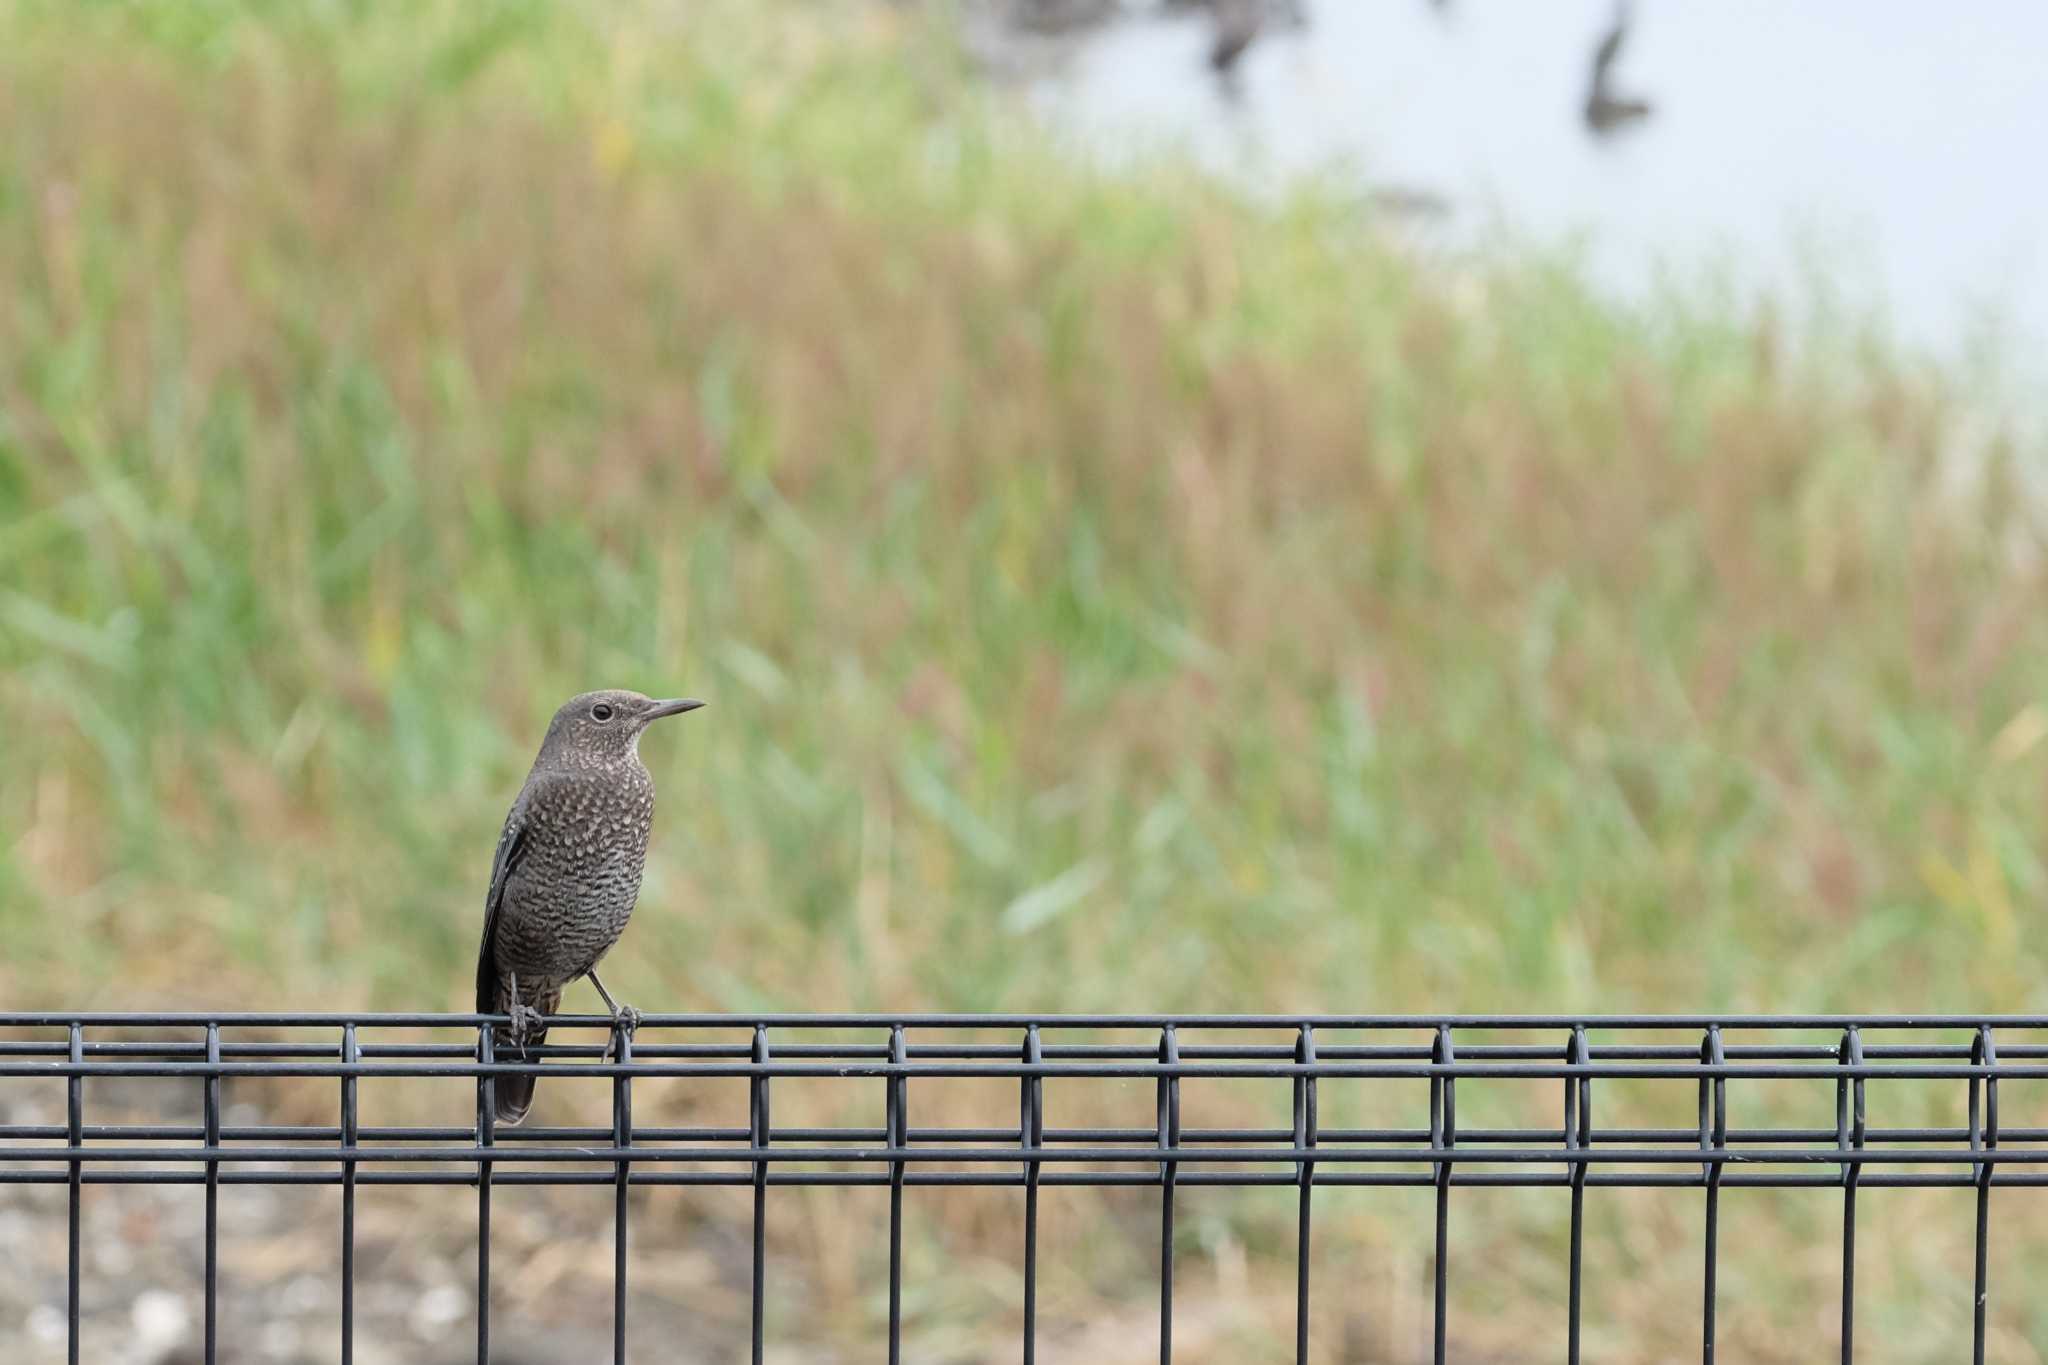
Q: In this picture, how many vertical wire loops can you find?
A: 15